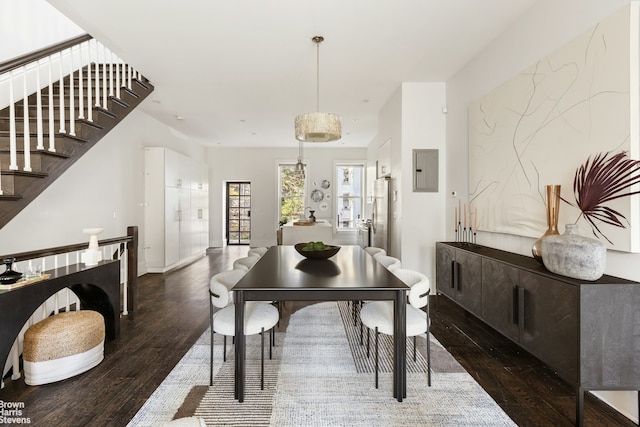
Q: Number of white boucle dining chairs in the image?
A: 6